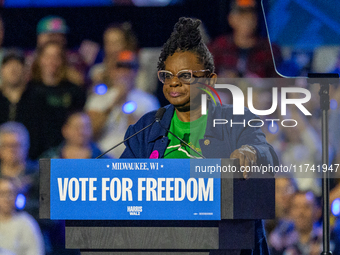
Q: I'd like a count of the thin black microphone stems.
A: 2